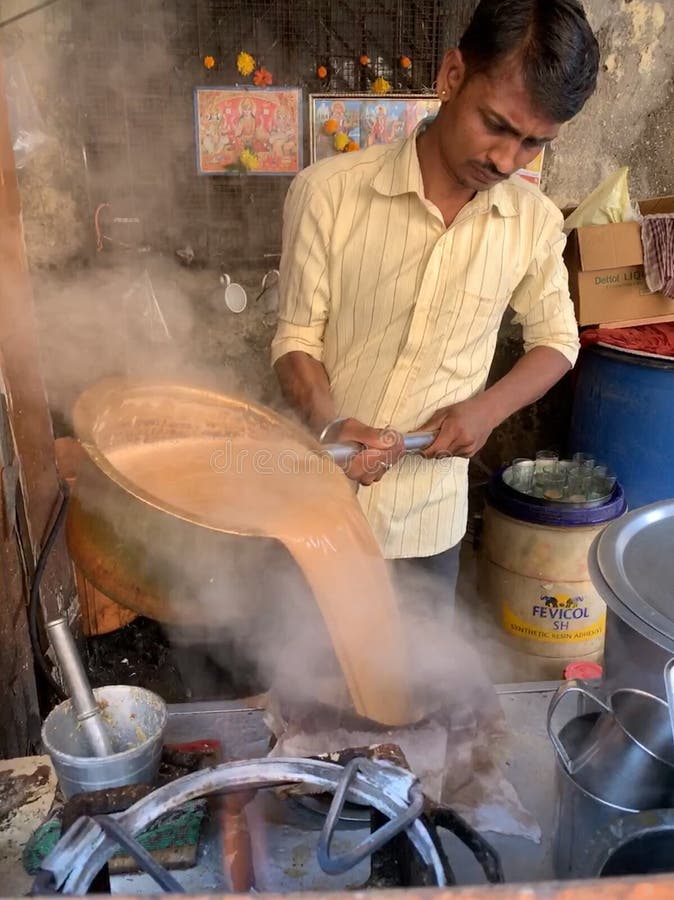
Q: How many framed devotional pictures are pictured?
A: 2